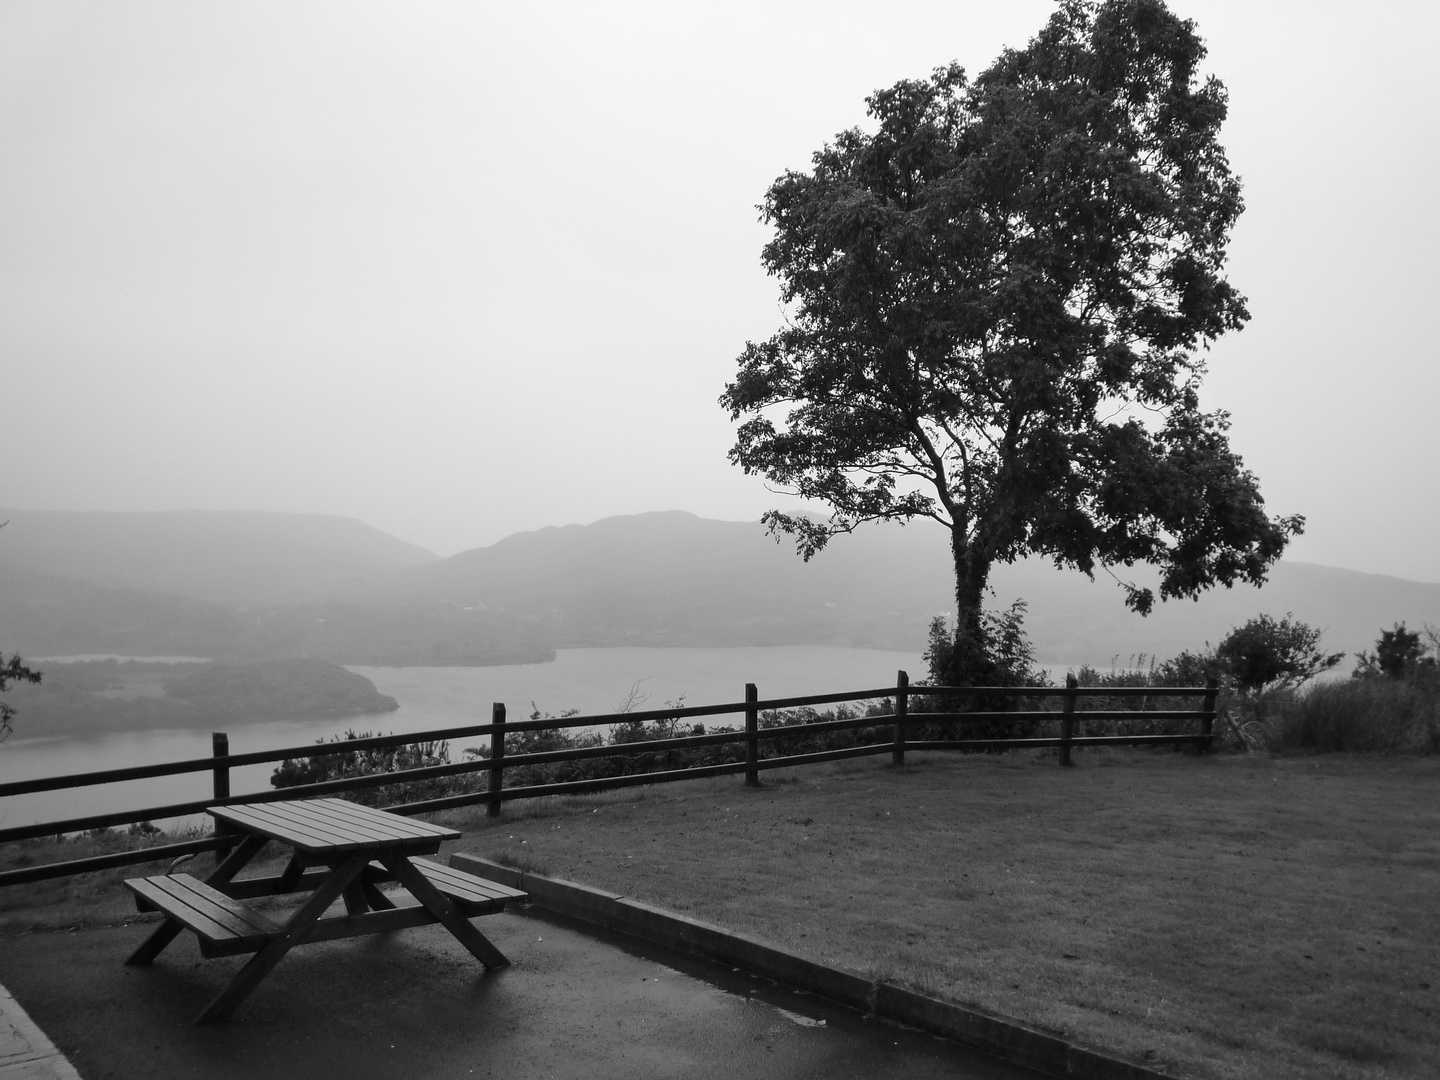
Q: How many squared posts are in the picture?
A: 6